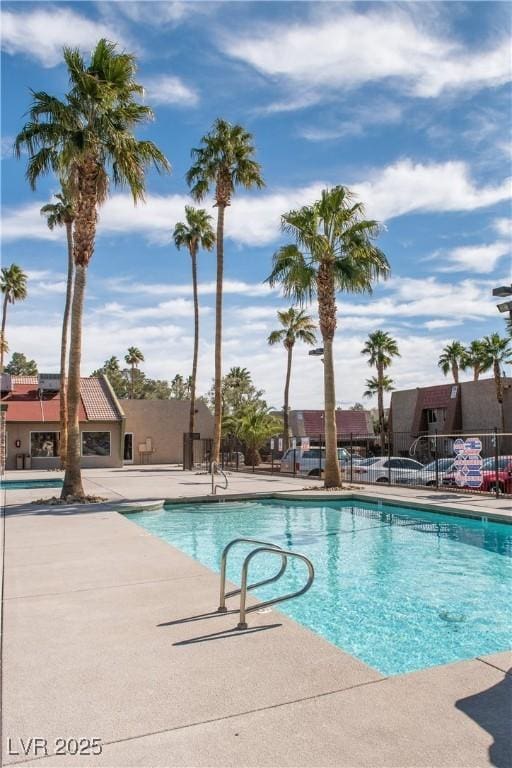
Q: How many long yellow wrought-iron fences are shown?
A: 0